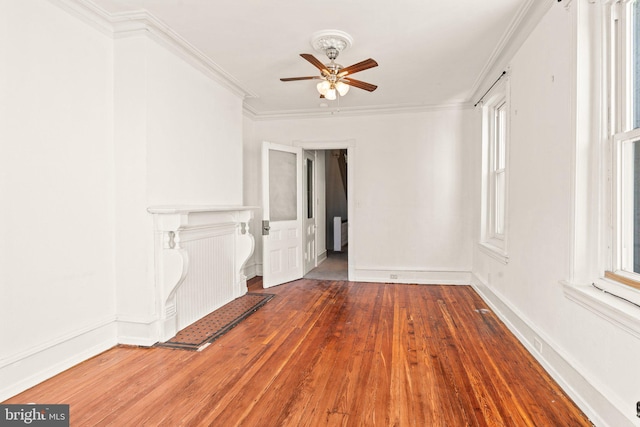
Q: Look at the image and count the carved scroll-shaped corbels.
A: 2